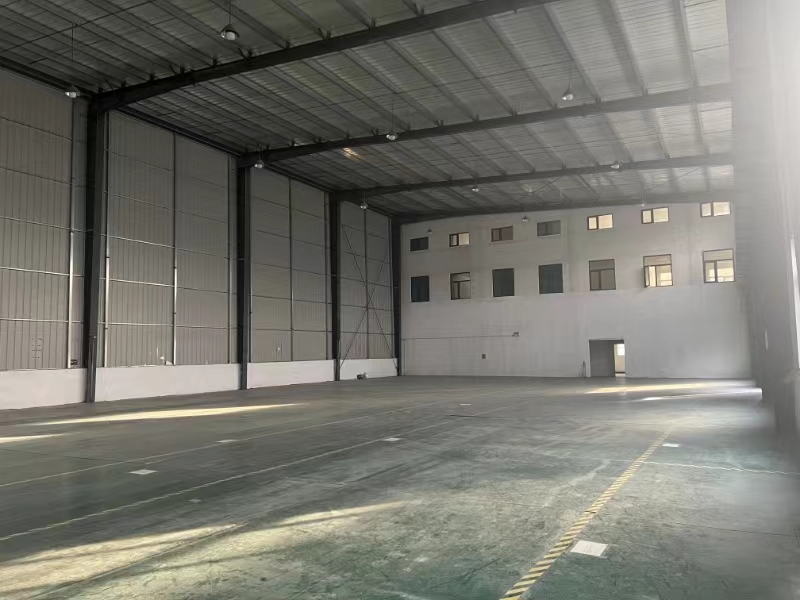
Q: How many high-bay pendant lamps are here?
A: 11